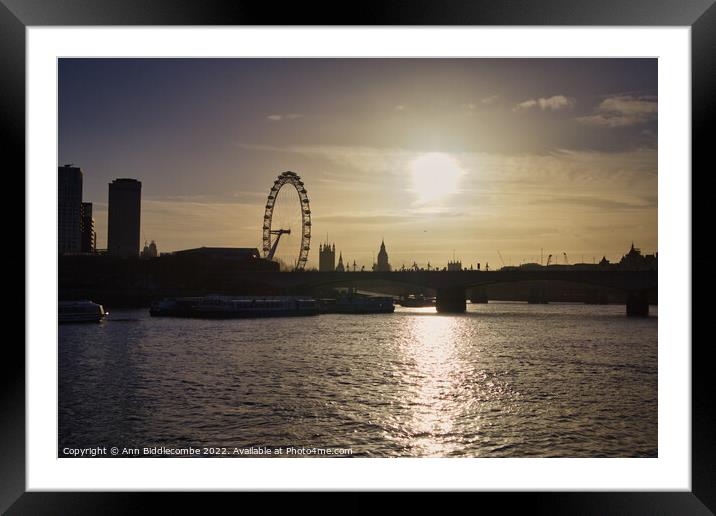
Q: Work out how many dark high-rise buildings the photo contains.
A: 3